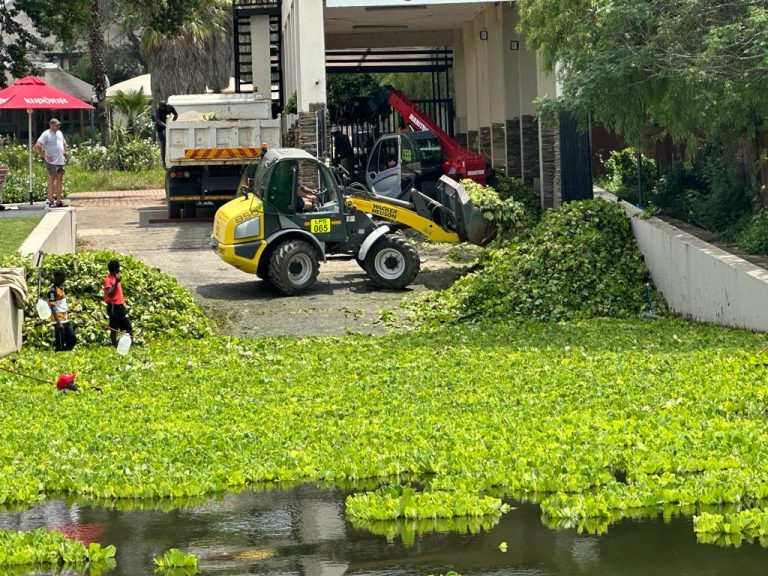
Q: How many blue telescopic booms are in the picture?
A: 0